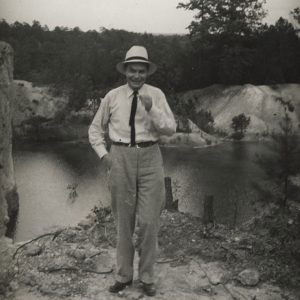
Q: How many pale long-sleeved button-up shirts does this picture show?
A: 1